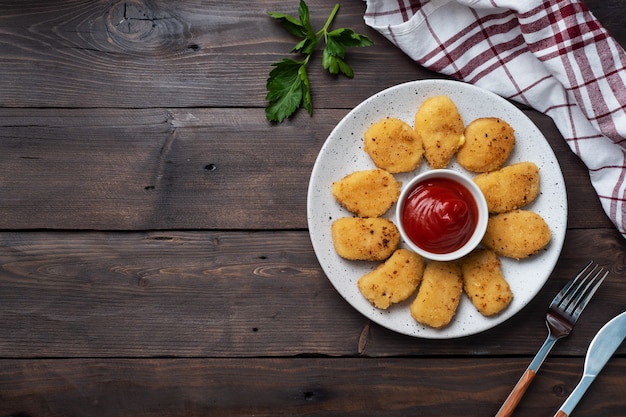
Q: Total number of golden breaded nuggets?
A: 10